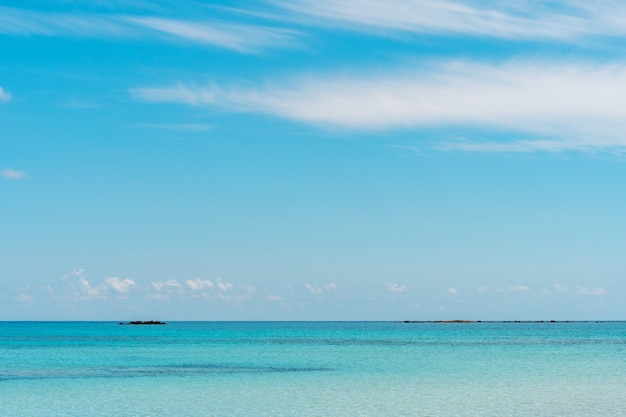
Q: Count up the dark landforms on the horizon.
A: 2